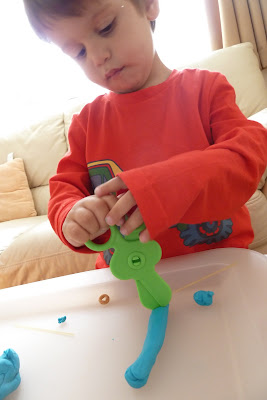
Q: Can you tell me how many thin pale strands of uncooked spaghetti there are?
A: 2